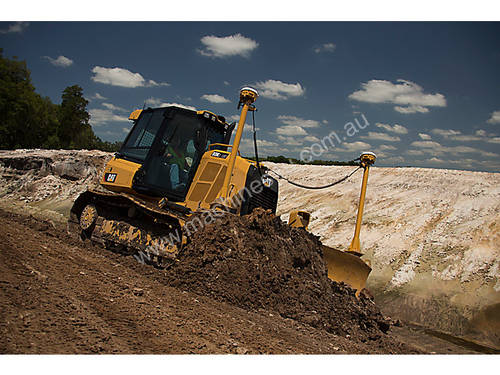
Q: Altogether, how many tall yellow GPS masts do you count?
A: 2